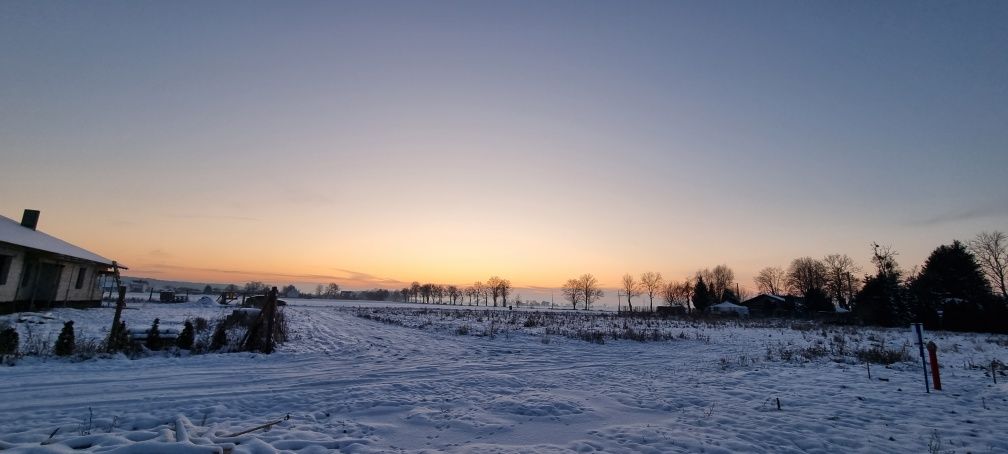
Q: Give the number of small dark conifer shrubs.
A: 6